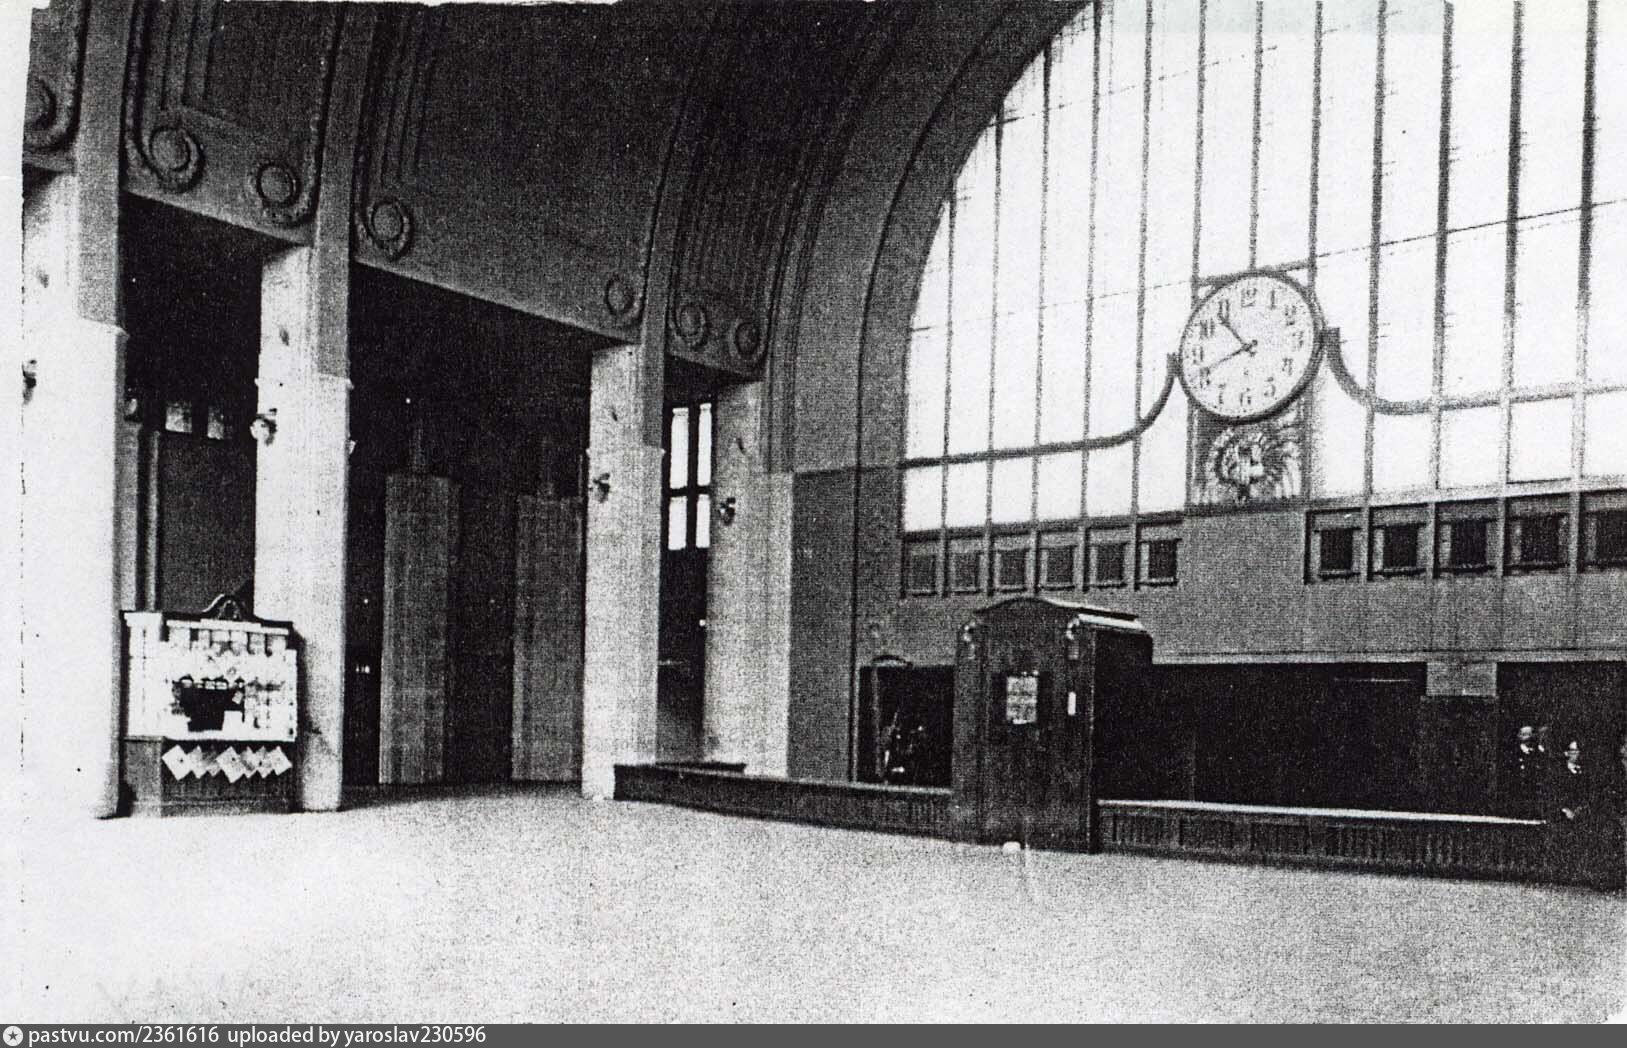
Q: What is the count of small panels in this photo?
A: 11